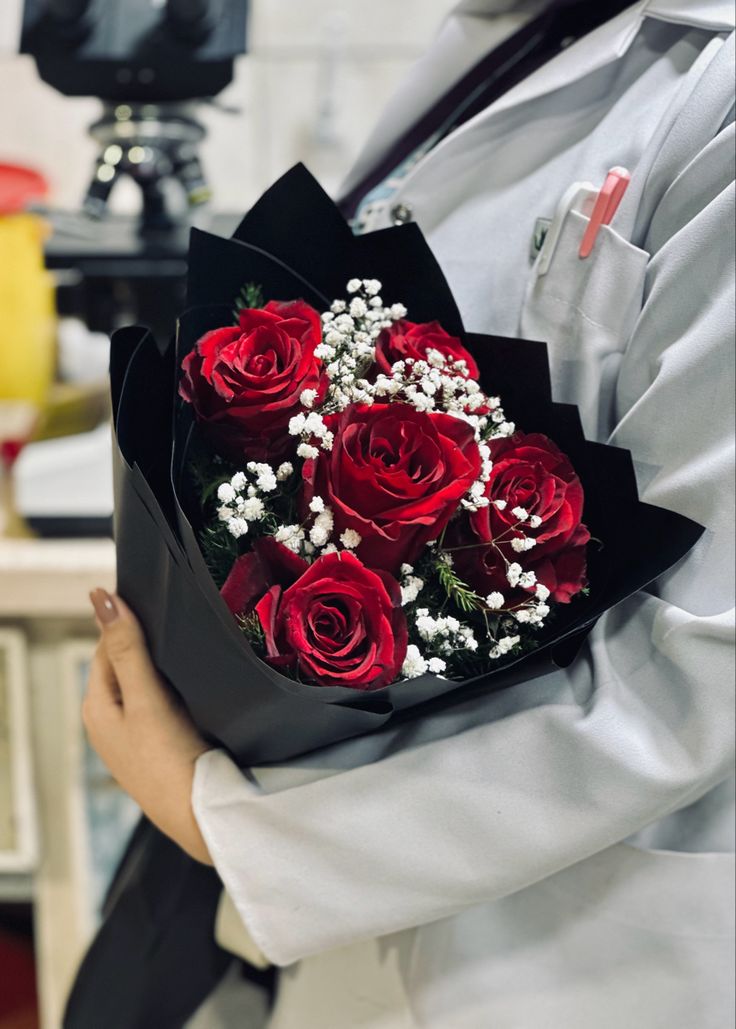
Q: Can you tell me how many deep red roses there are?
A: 5